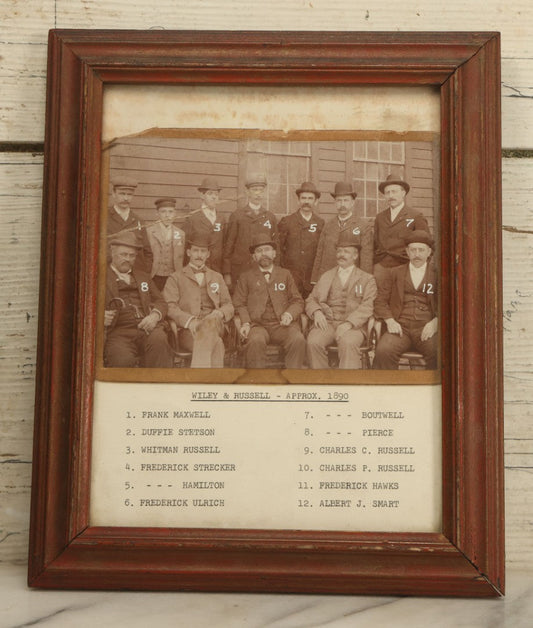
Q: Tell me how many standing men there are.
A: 7